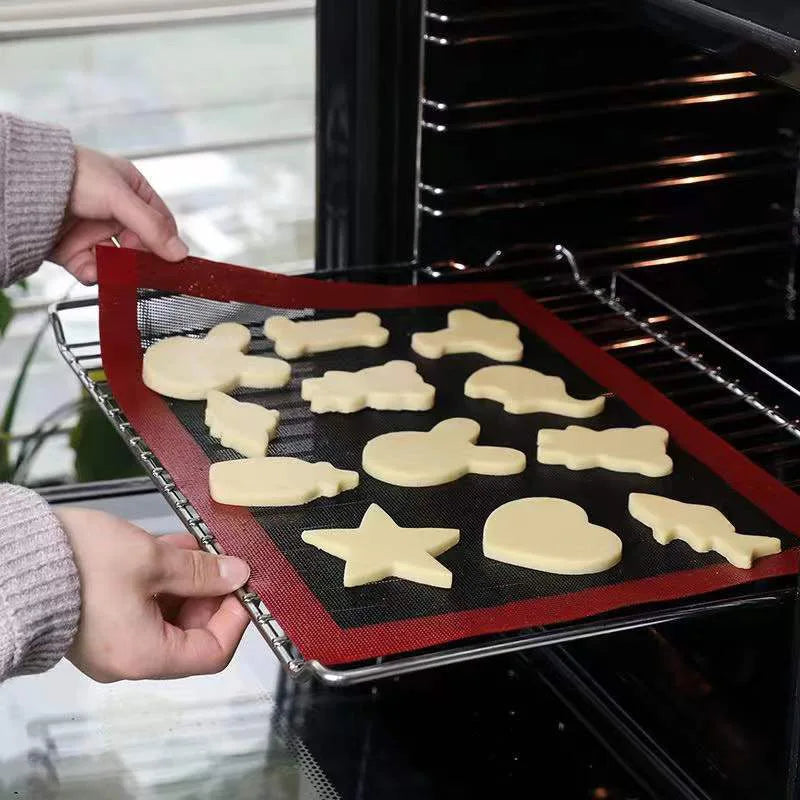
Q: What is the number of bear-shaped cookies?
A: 2